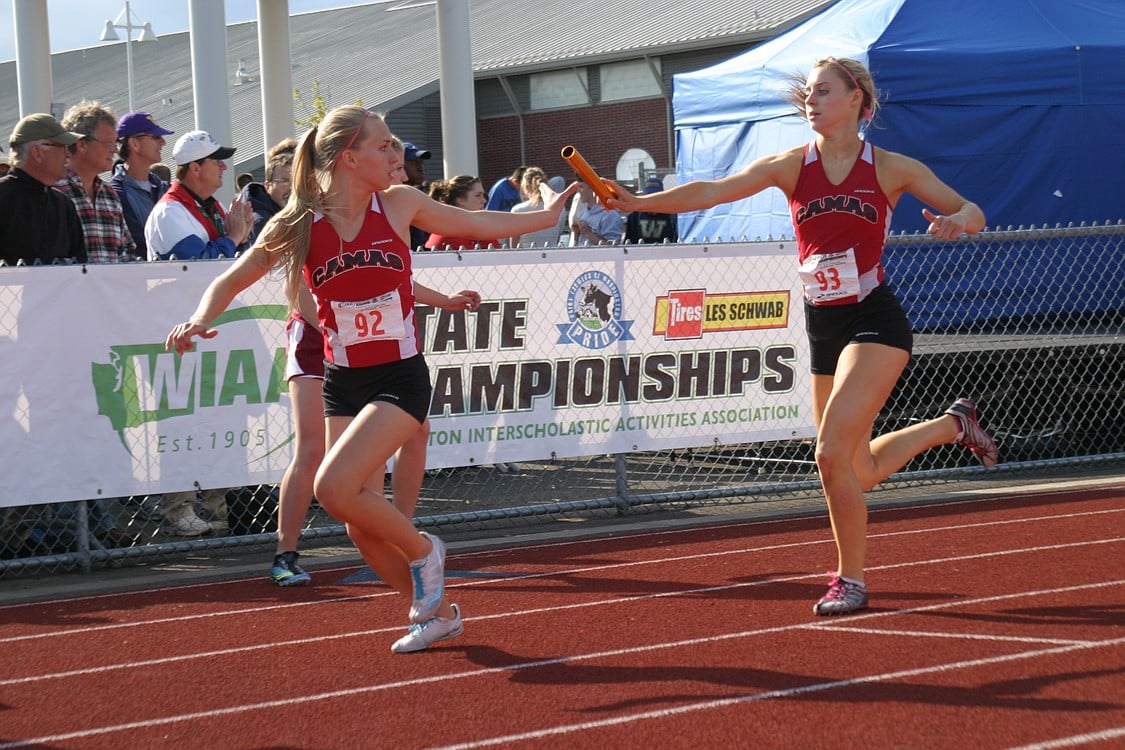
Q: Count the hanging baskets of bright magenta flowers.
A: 0